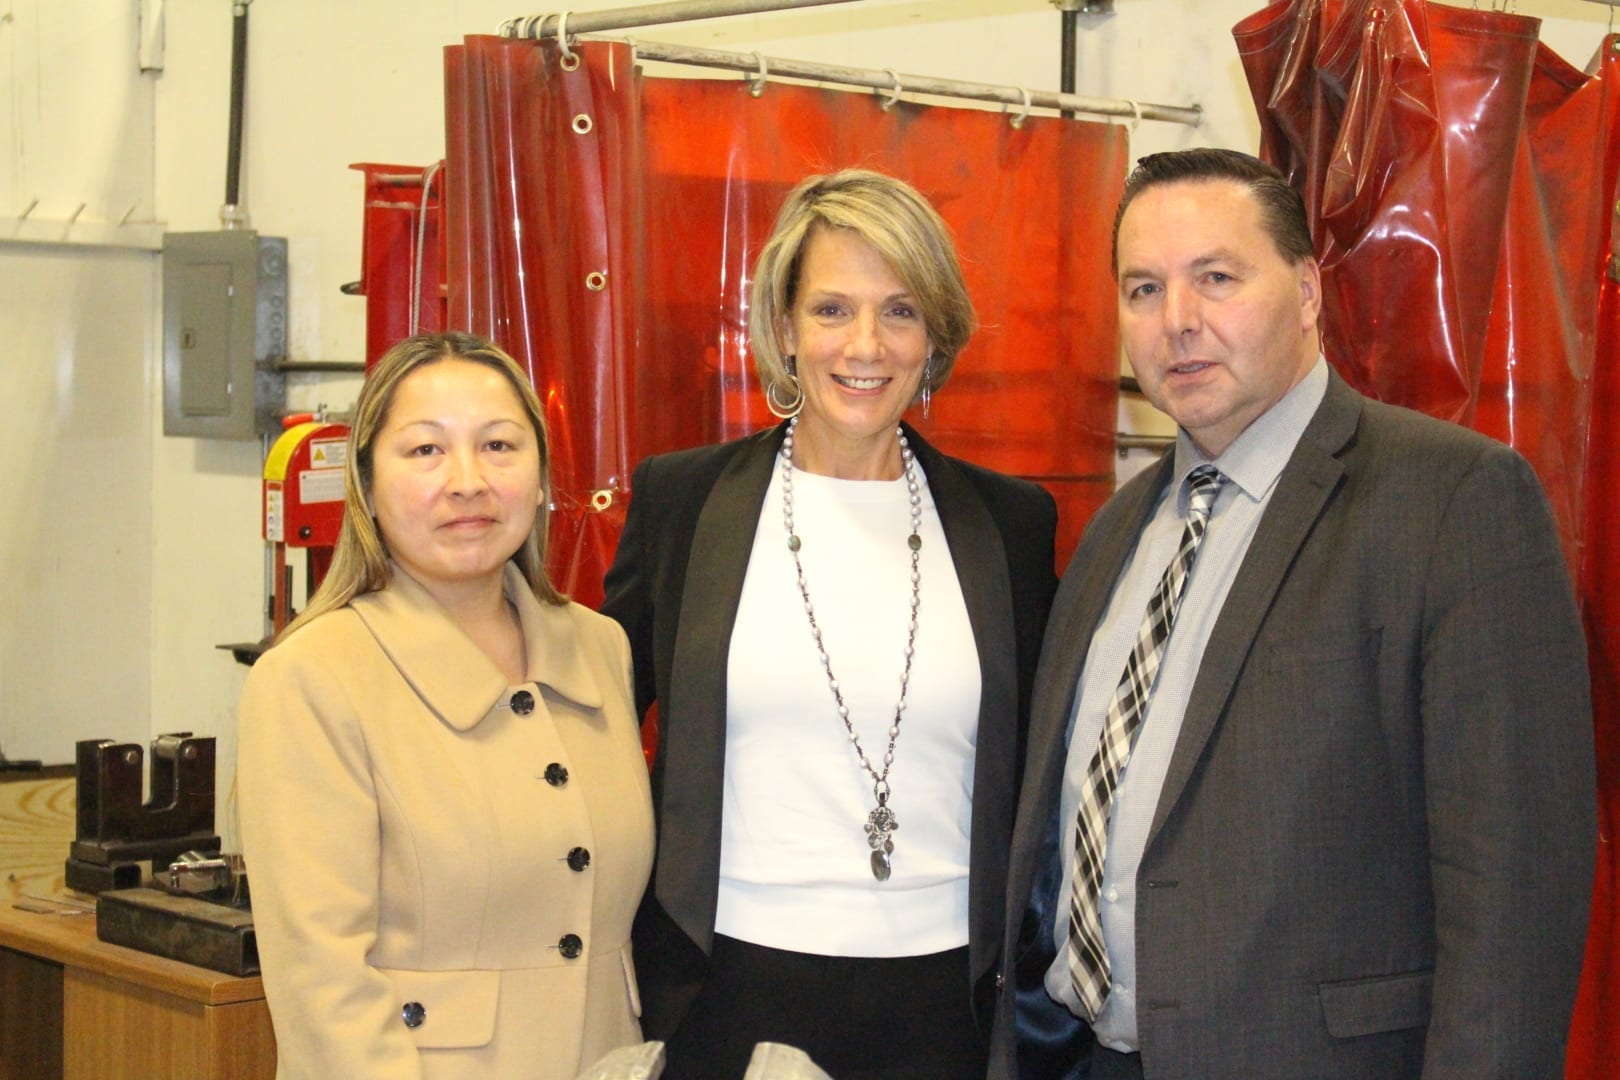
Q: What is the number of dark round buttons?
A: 5